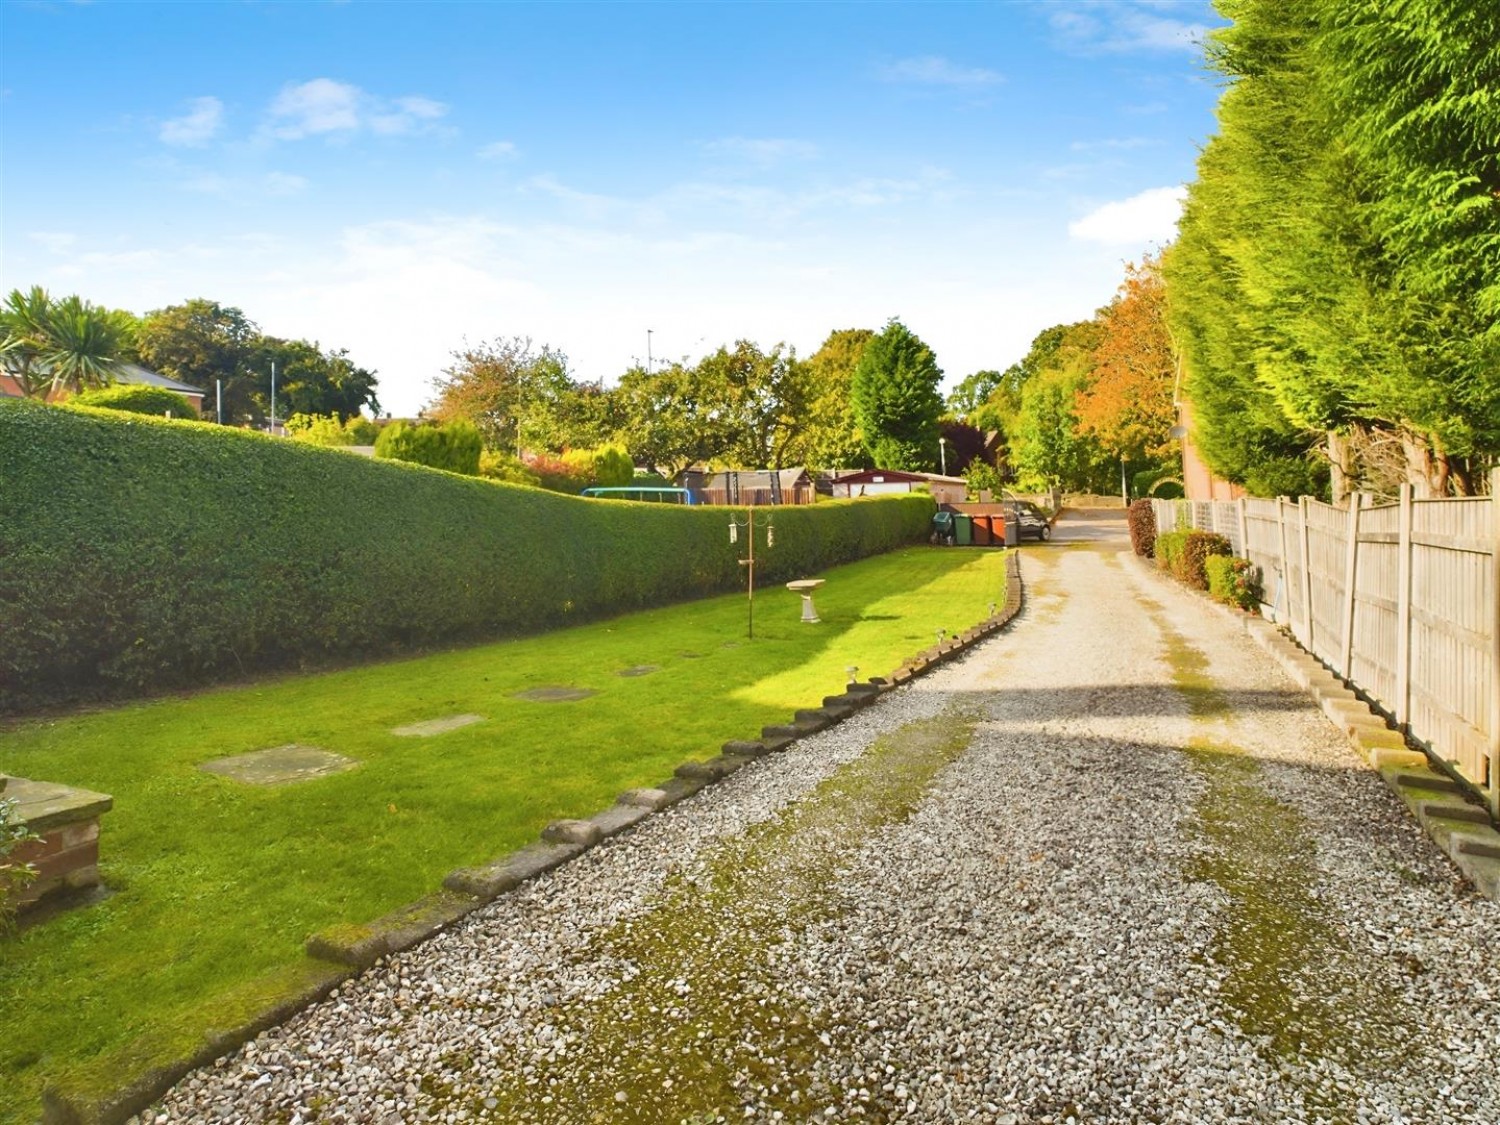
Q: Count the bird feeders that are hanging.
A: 2